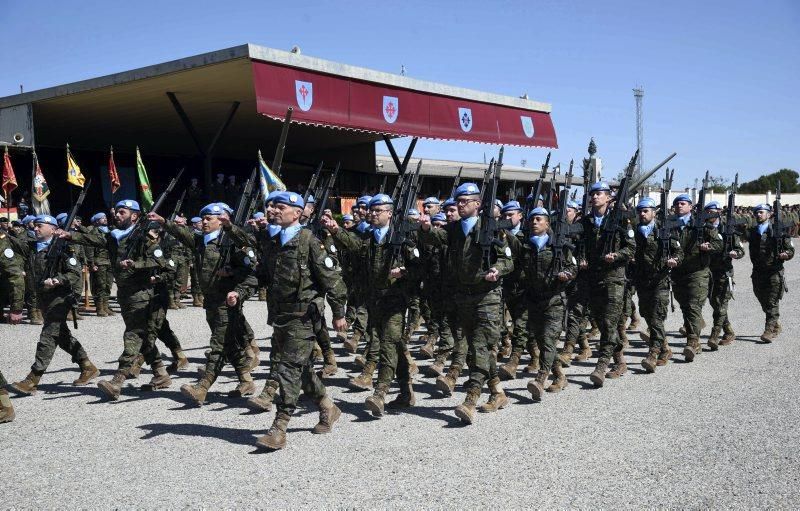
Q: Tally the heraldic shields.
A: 4